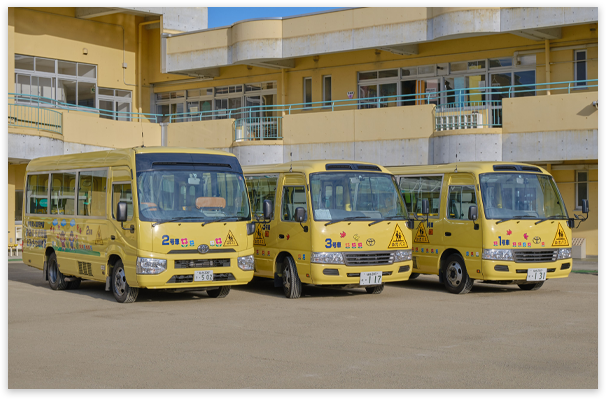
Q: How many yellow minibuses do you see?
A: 3